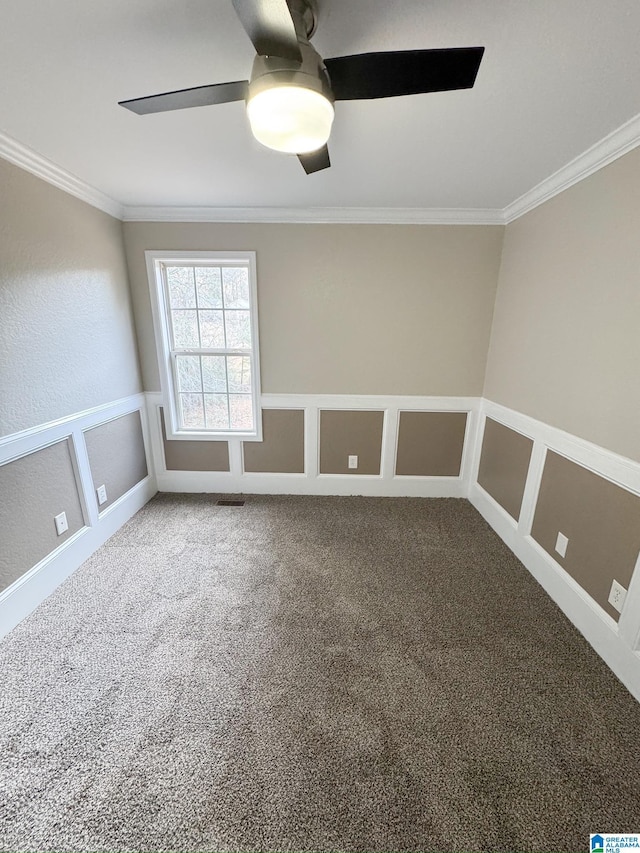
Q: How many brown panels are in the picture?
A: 8